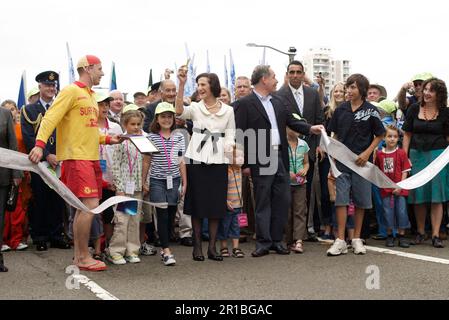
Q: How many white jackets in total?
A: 1